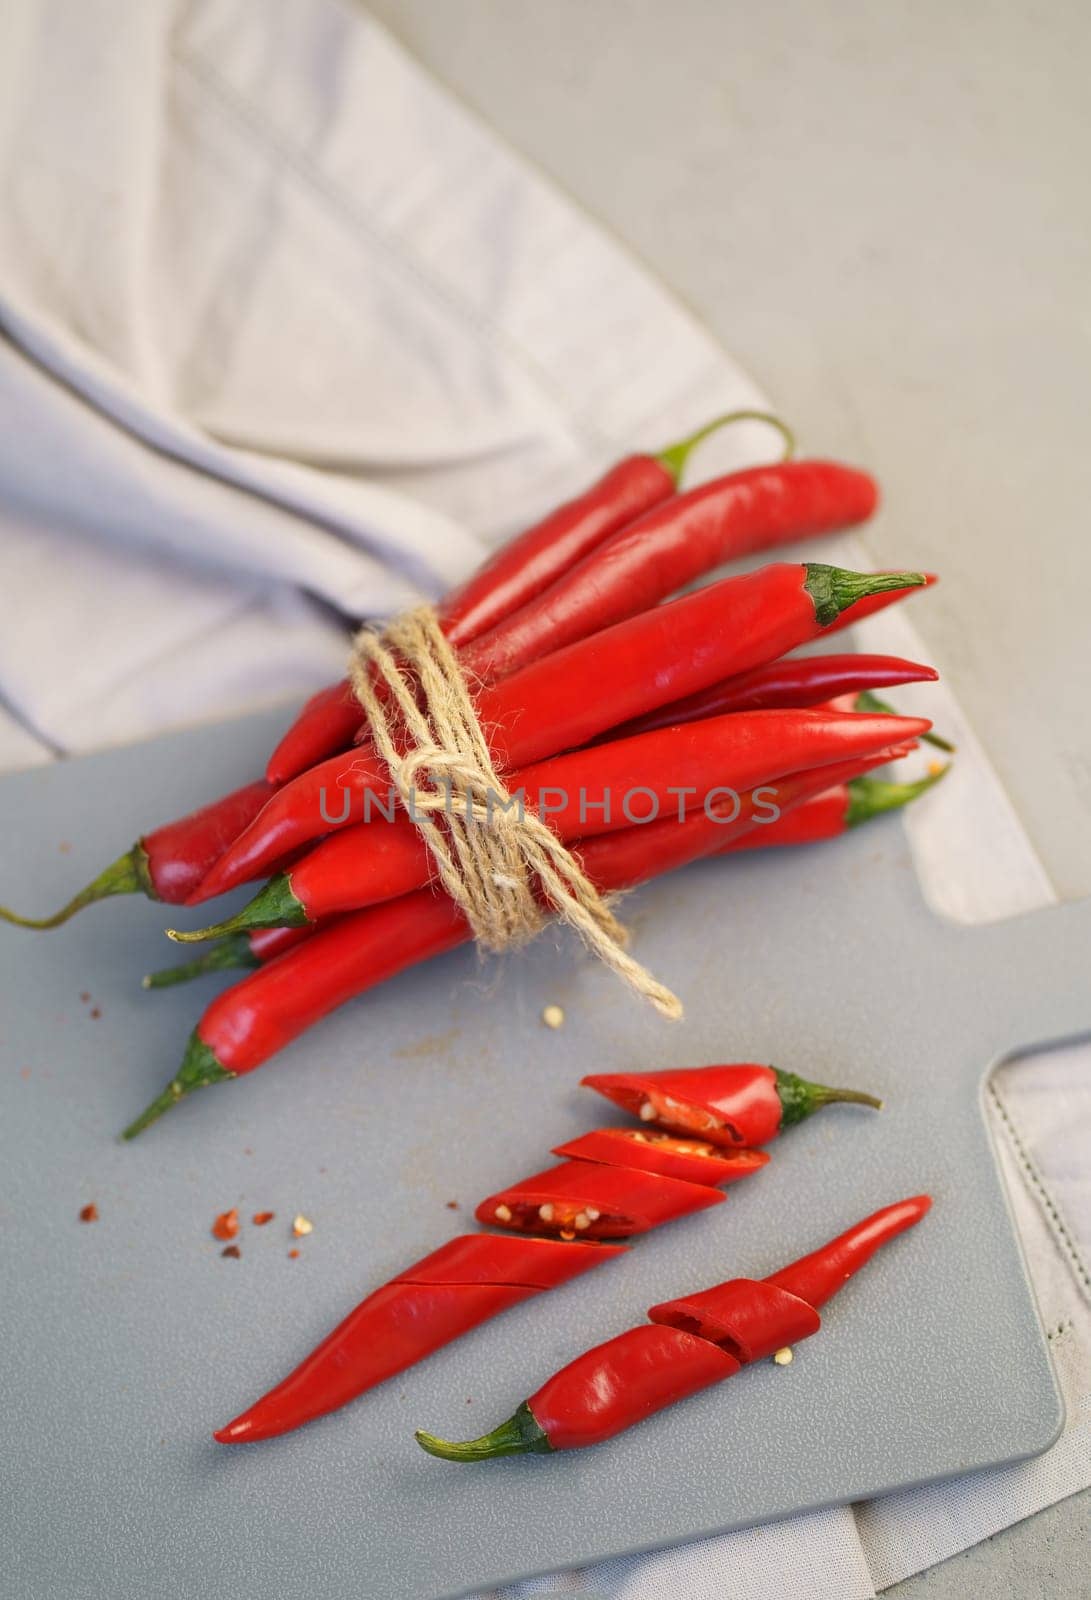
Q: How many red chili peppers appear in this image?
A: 11